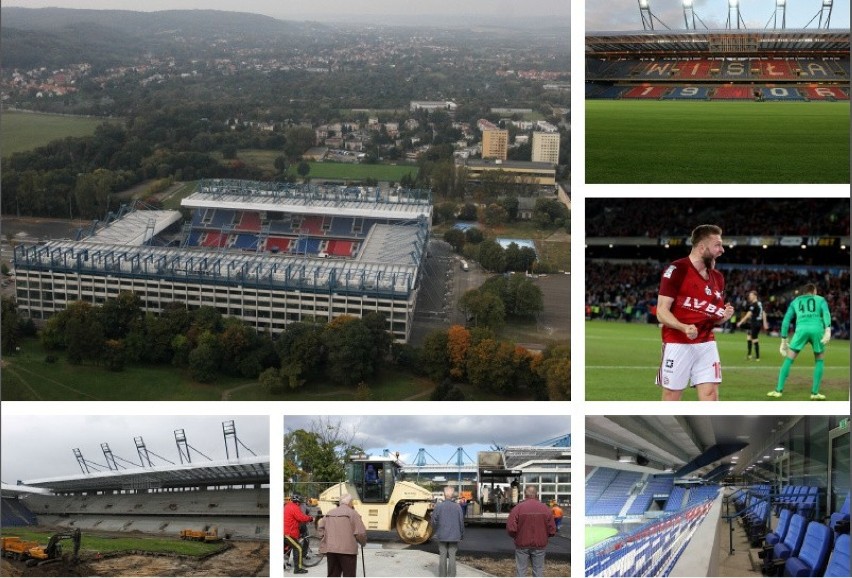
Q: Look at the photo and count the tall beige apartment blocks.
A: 2